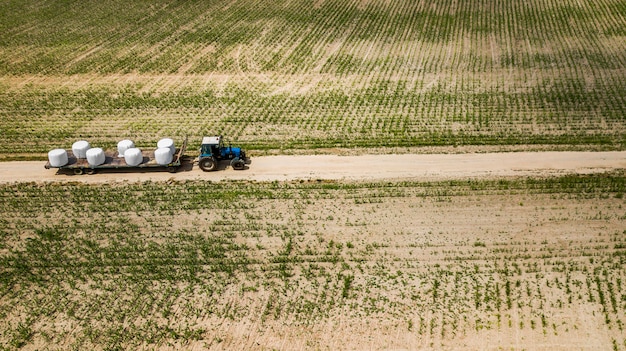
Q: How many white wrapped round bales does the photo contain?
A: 7